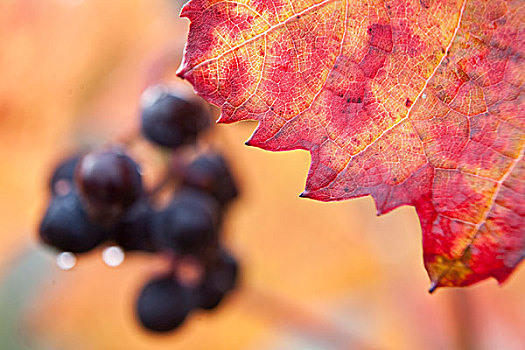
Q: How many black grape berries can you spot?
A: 9